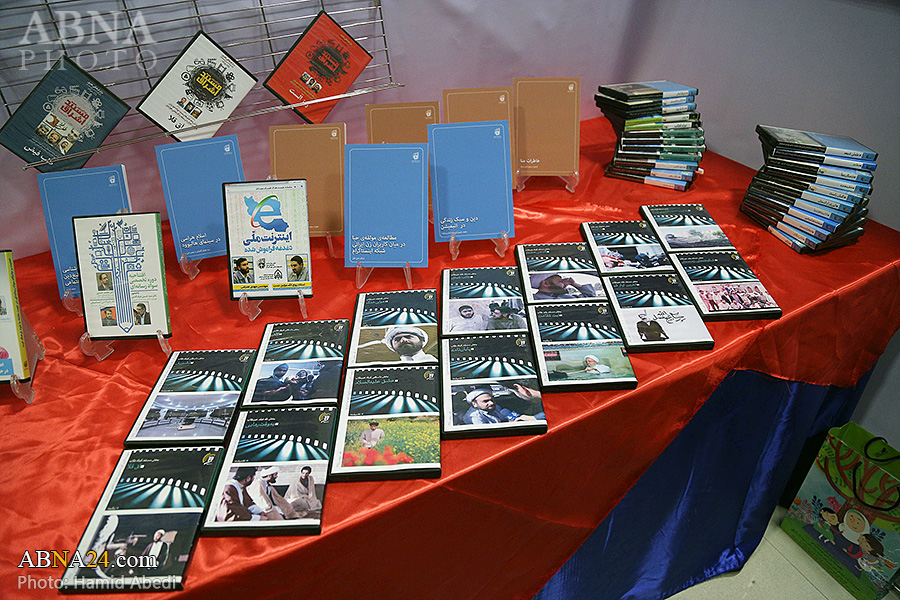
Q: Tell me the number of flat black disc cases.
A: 14